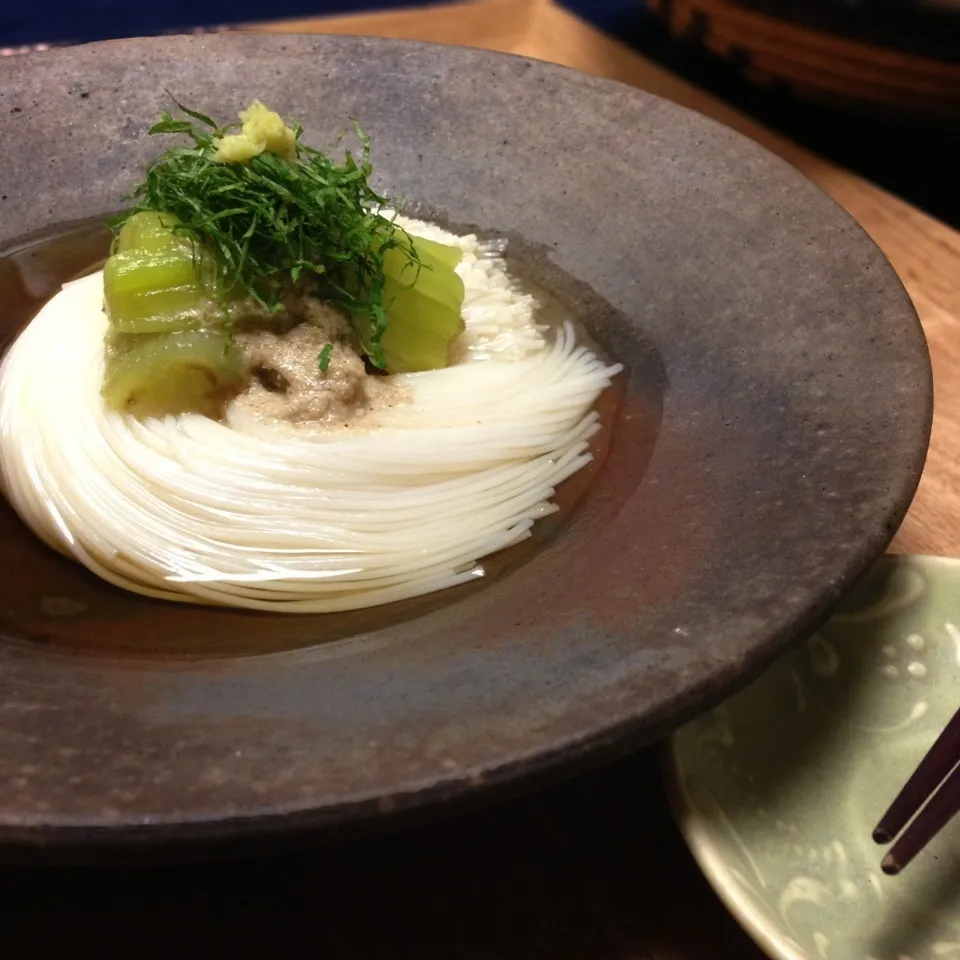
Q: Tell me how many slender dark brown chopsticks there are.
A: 2